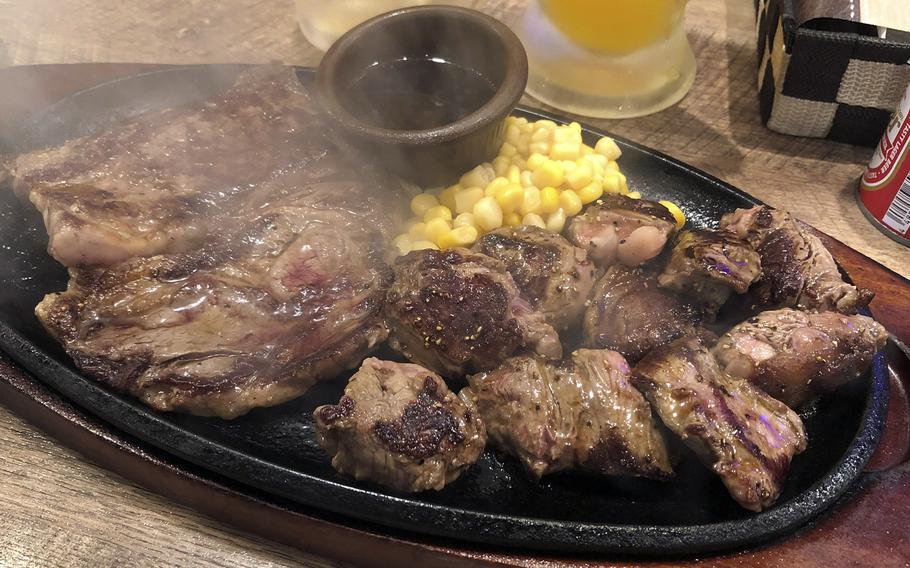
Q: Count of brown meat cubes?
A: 10